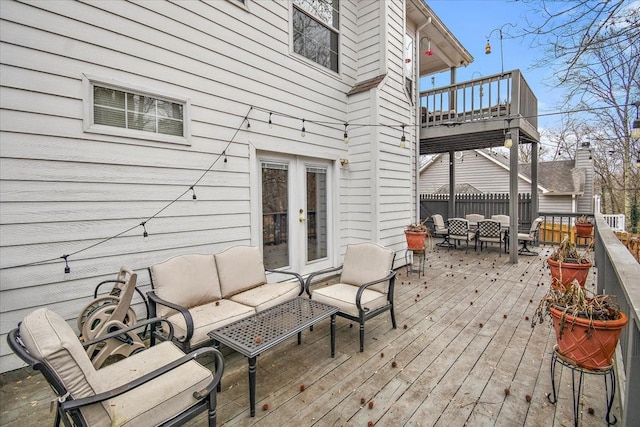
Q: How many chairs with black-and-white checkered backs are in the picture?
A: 2